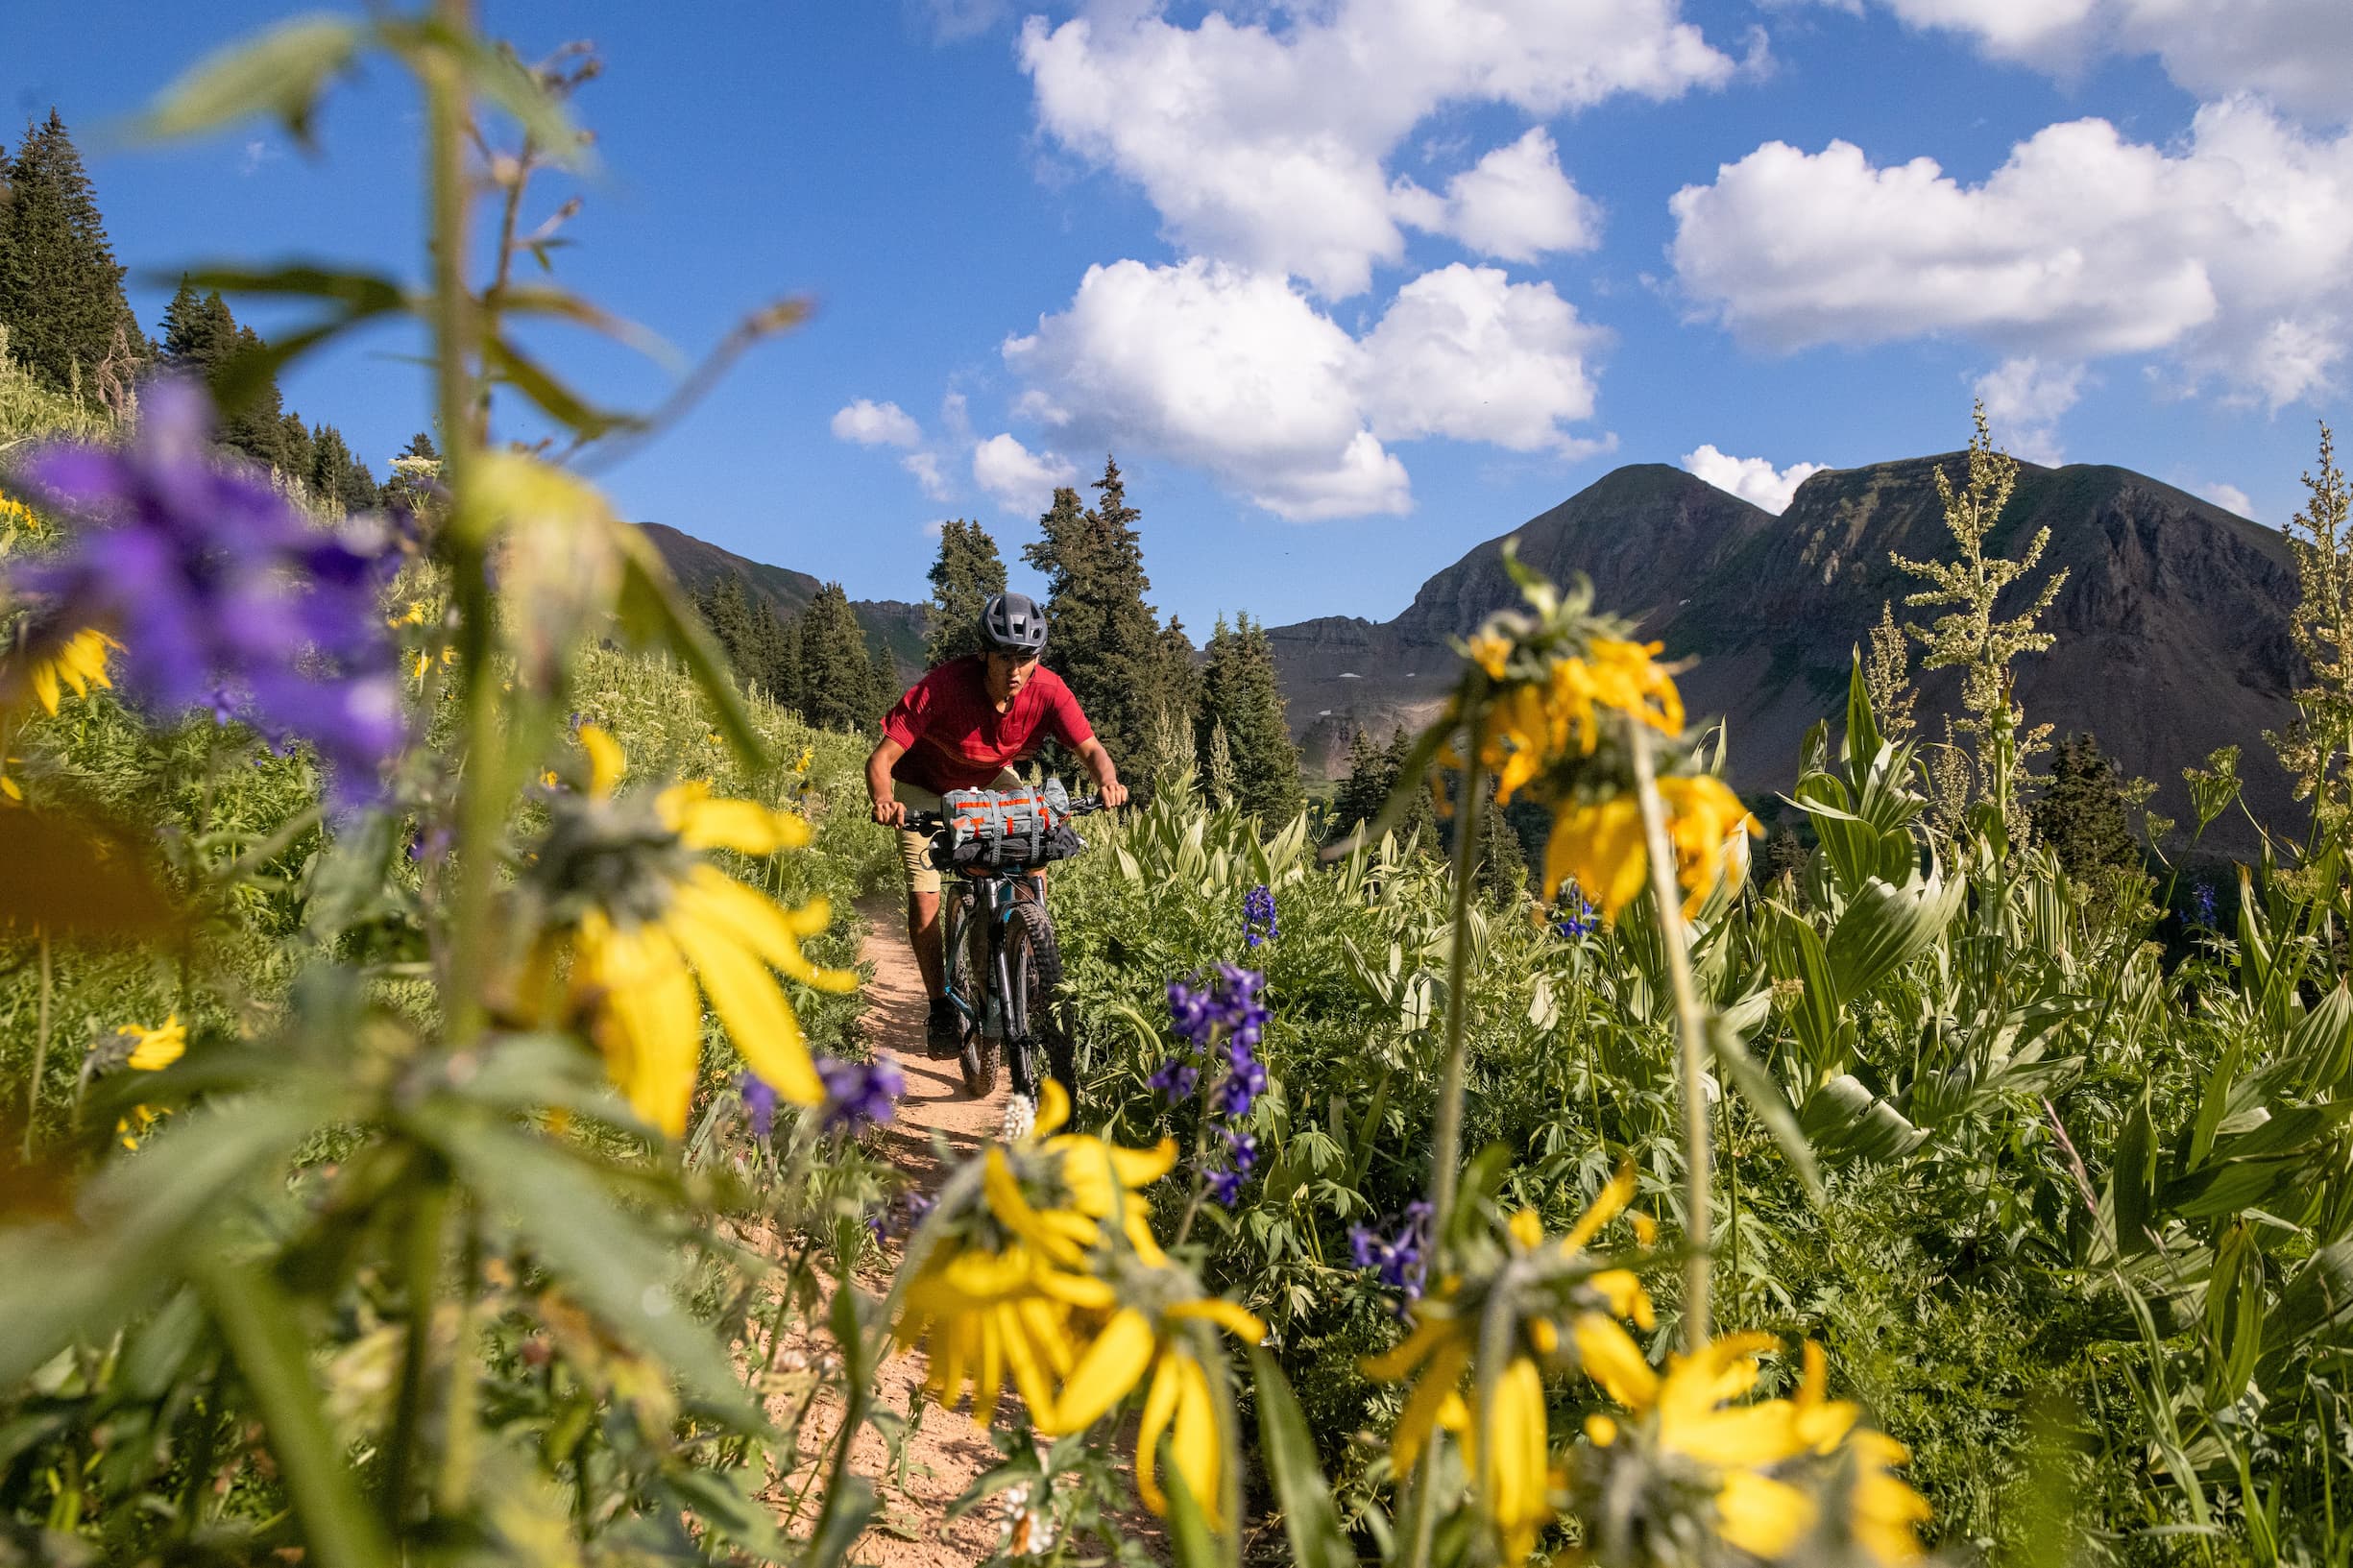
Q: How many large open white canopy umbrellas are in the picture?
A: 0